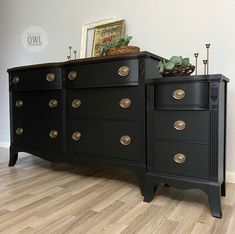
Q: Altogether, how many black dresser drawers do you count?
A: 9